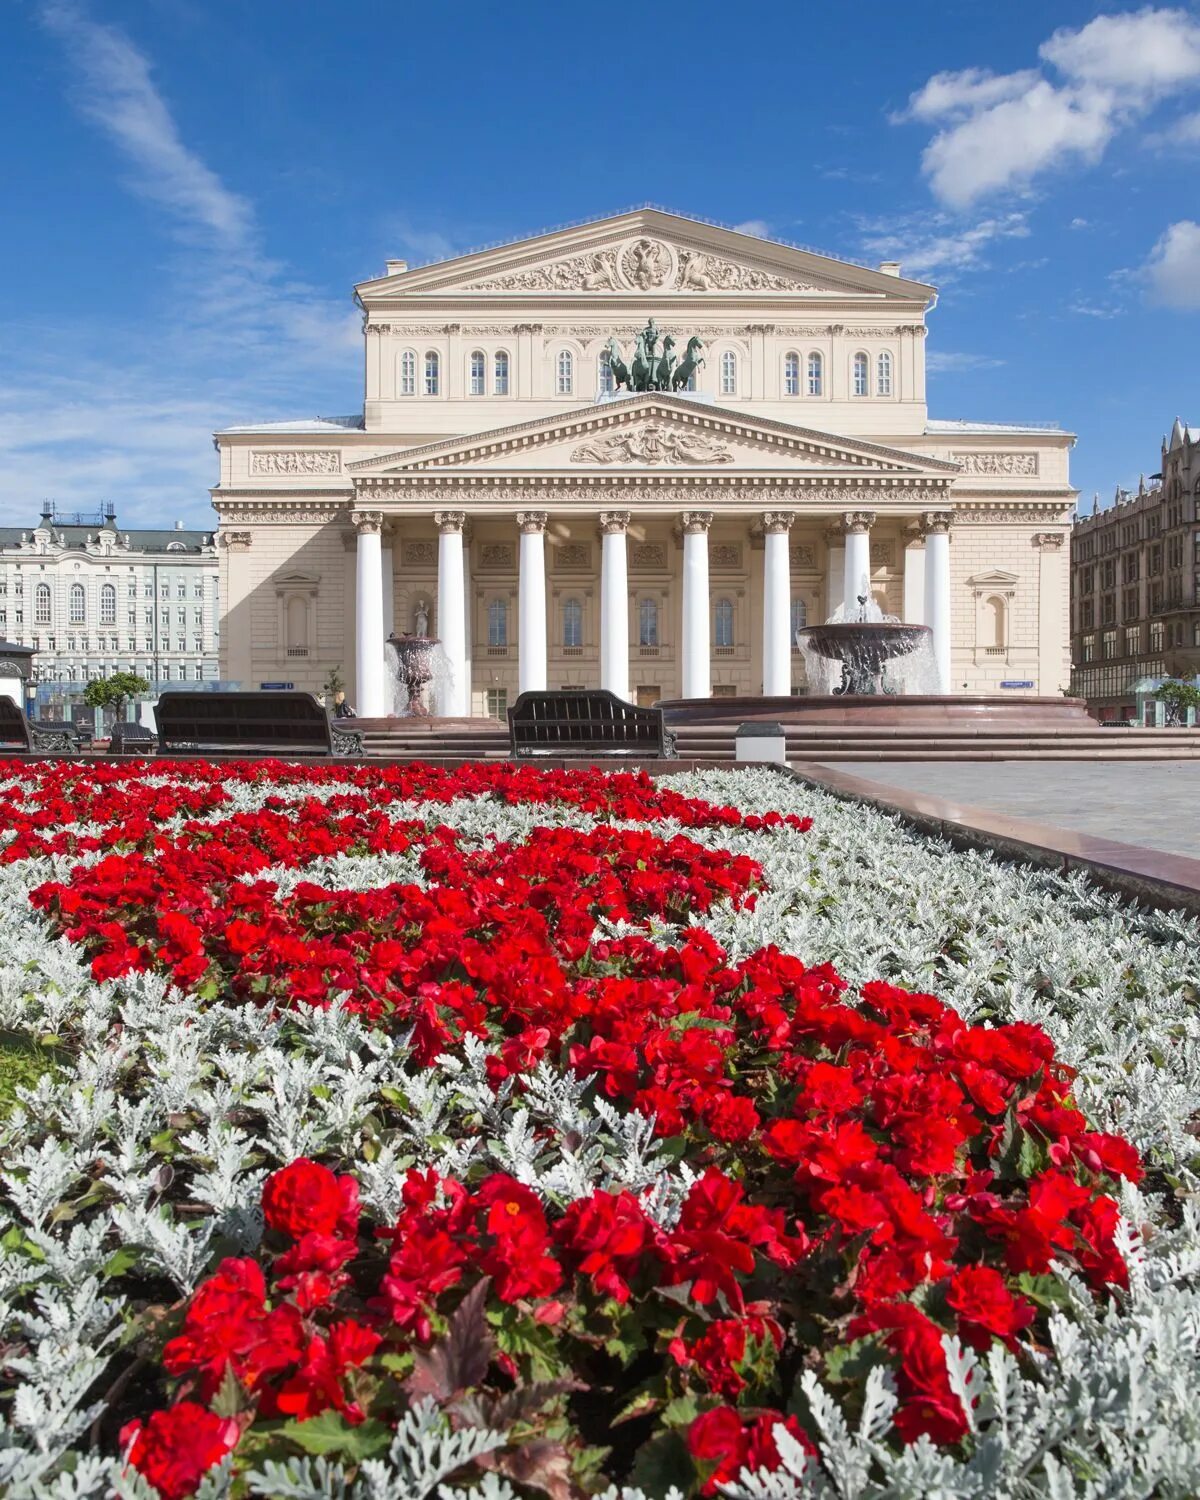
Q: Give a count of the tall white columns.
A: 8